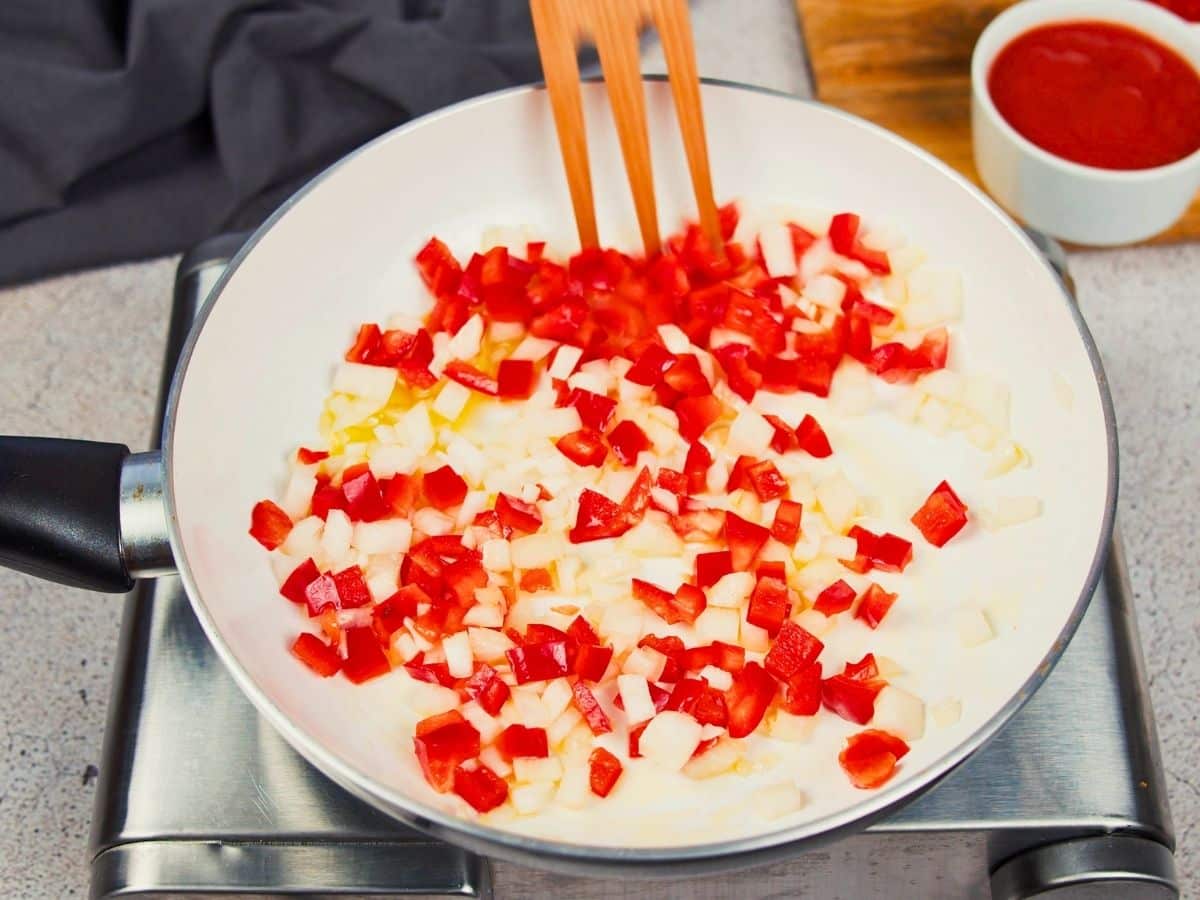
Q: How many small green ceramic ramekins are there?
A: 0